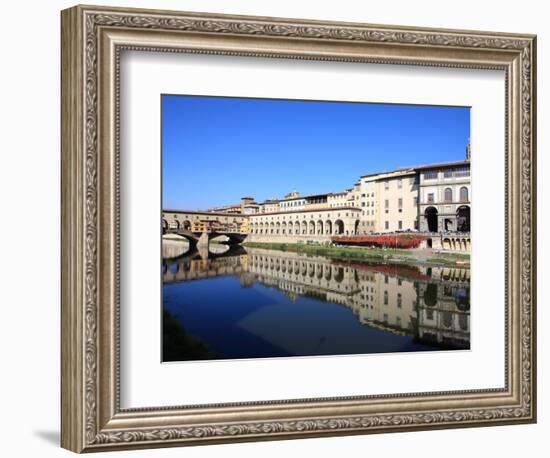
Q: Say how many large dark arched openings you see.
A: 2